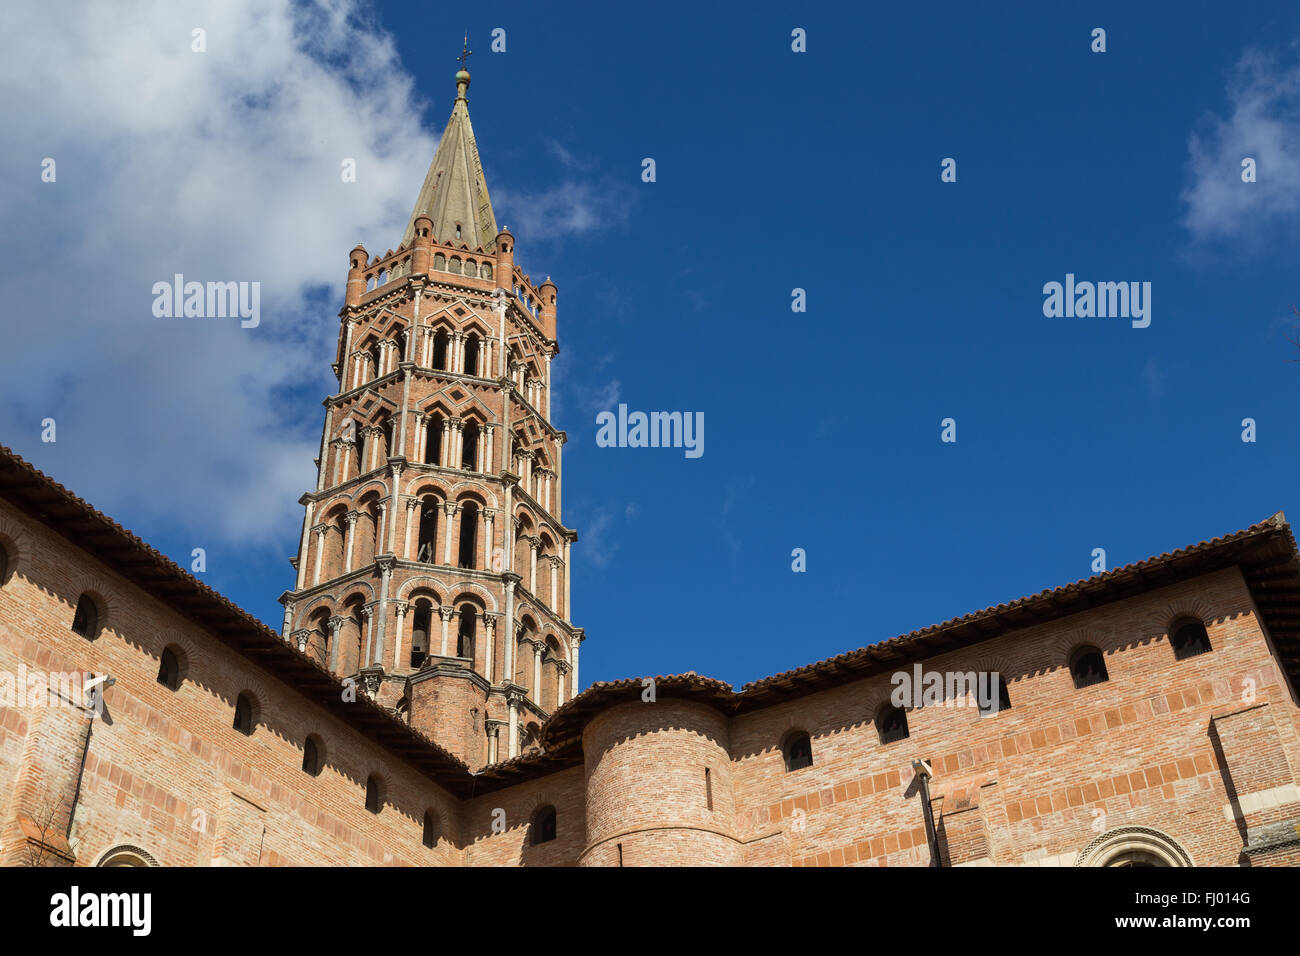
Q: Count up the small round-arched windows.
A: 13